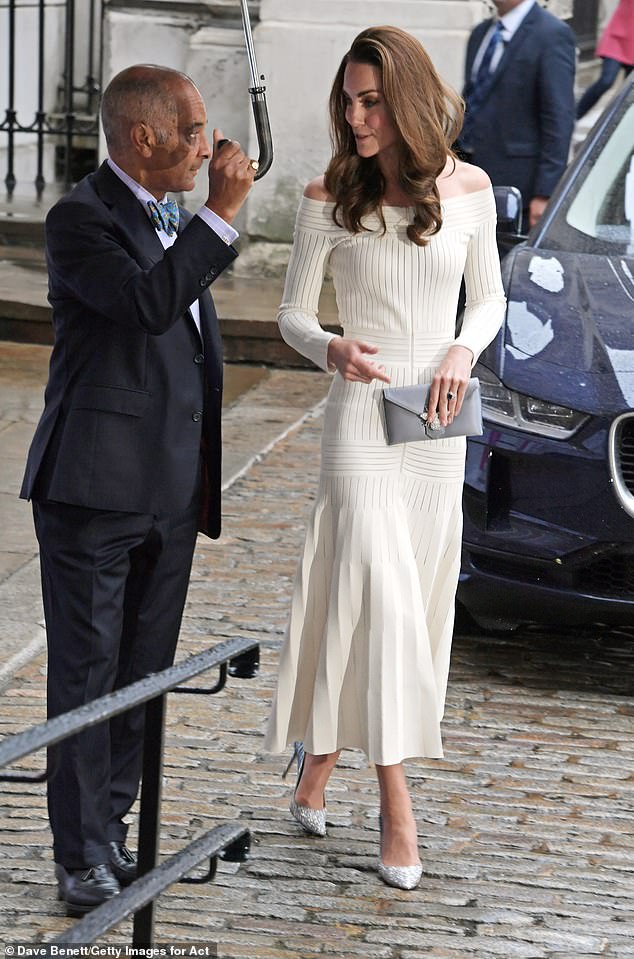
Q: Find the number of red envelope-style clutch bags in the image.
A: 0